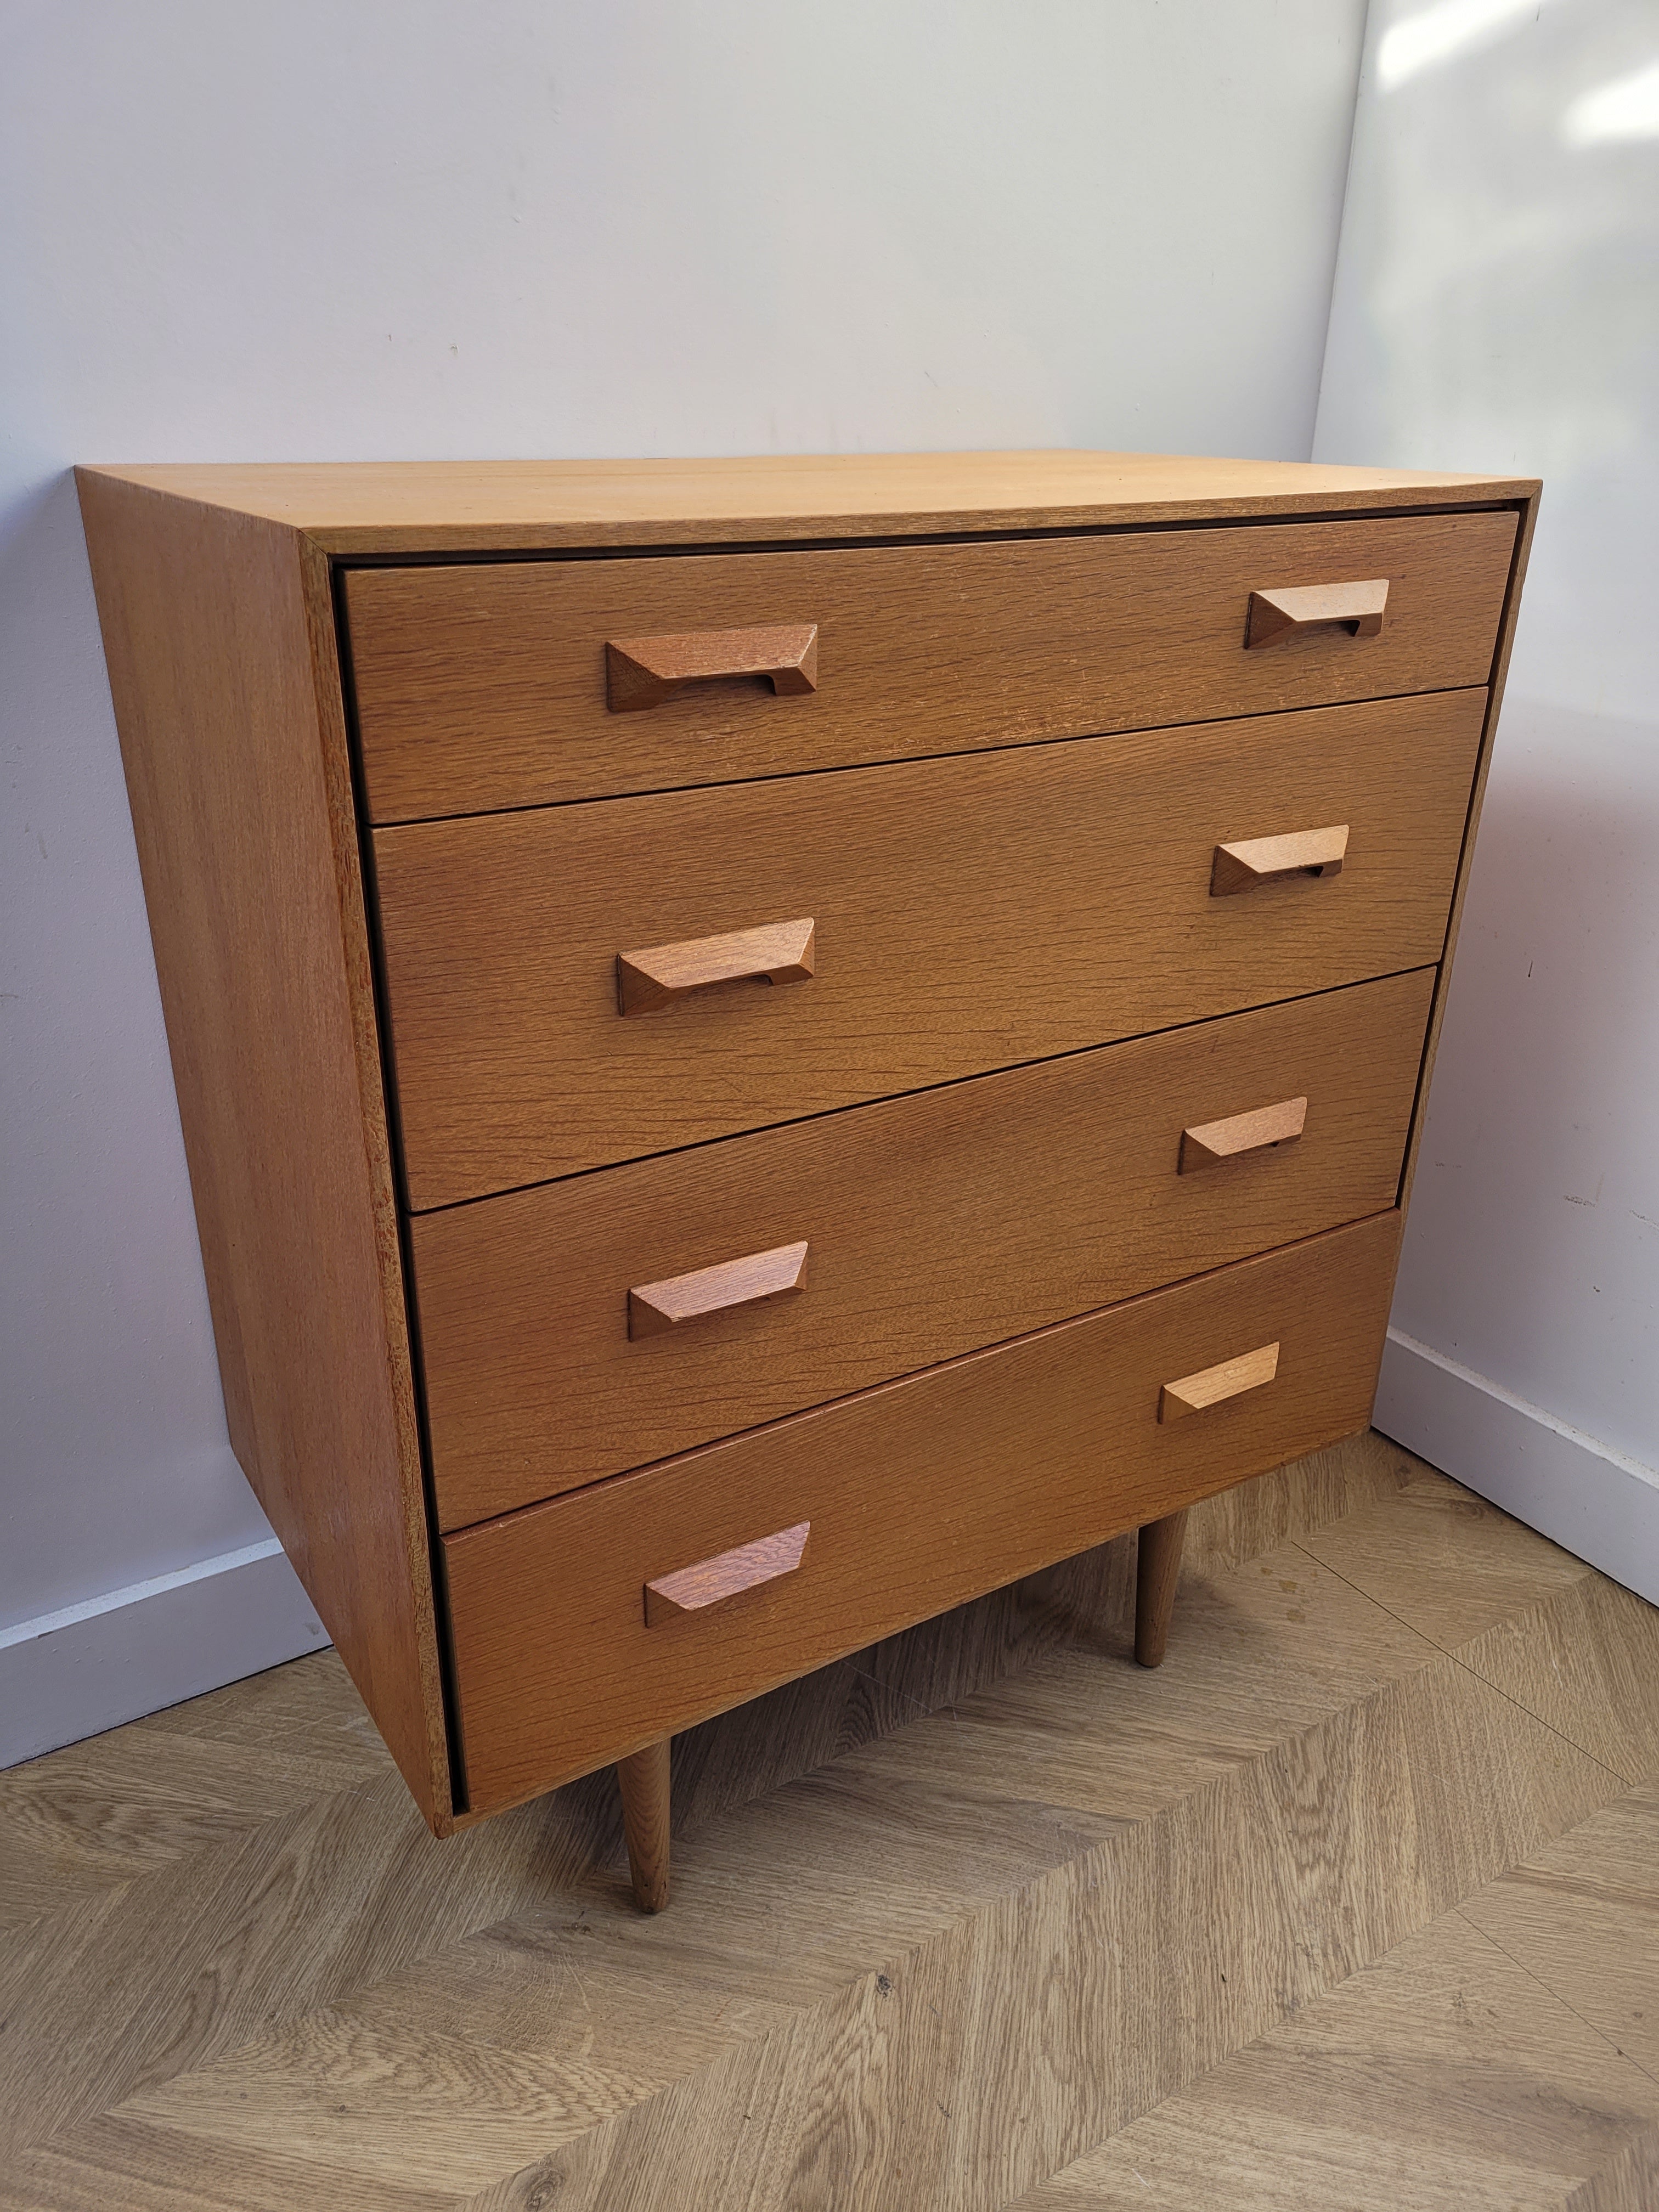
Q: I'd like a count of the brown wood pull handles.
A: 8